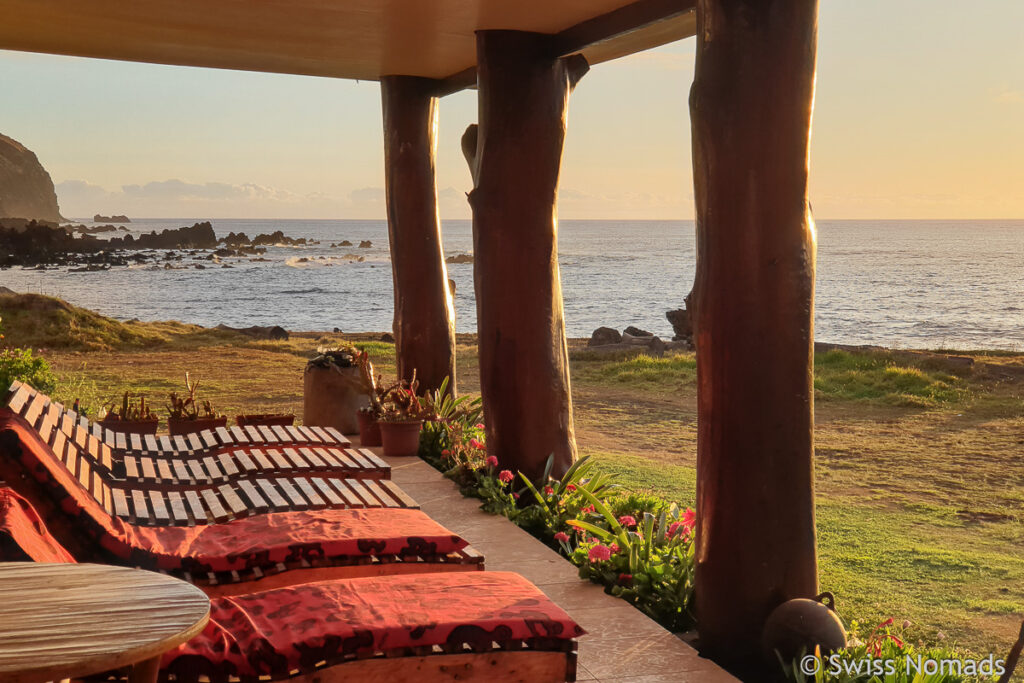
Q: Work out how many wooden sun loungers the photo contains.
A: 5